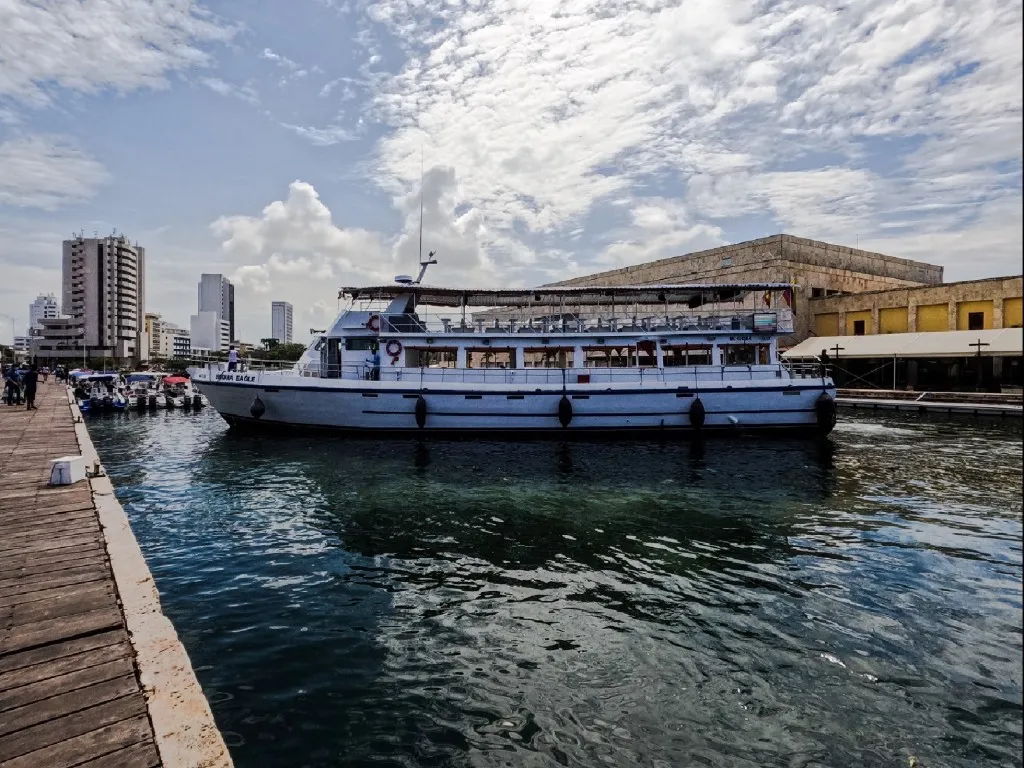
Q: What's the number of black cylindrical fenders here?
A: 5